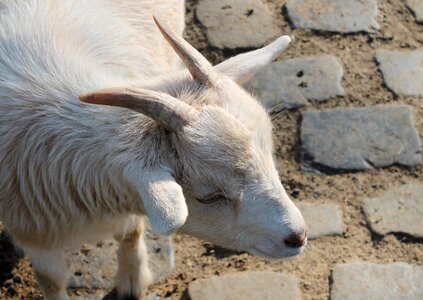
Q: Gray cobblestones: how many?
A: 11